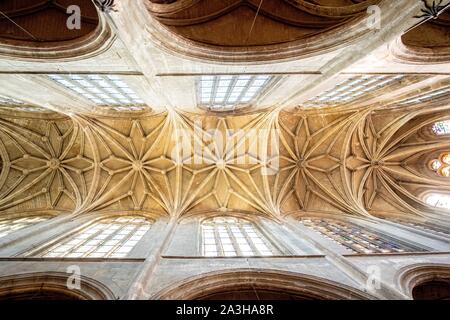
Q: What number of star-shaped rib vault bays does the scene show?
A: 5